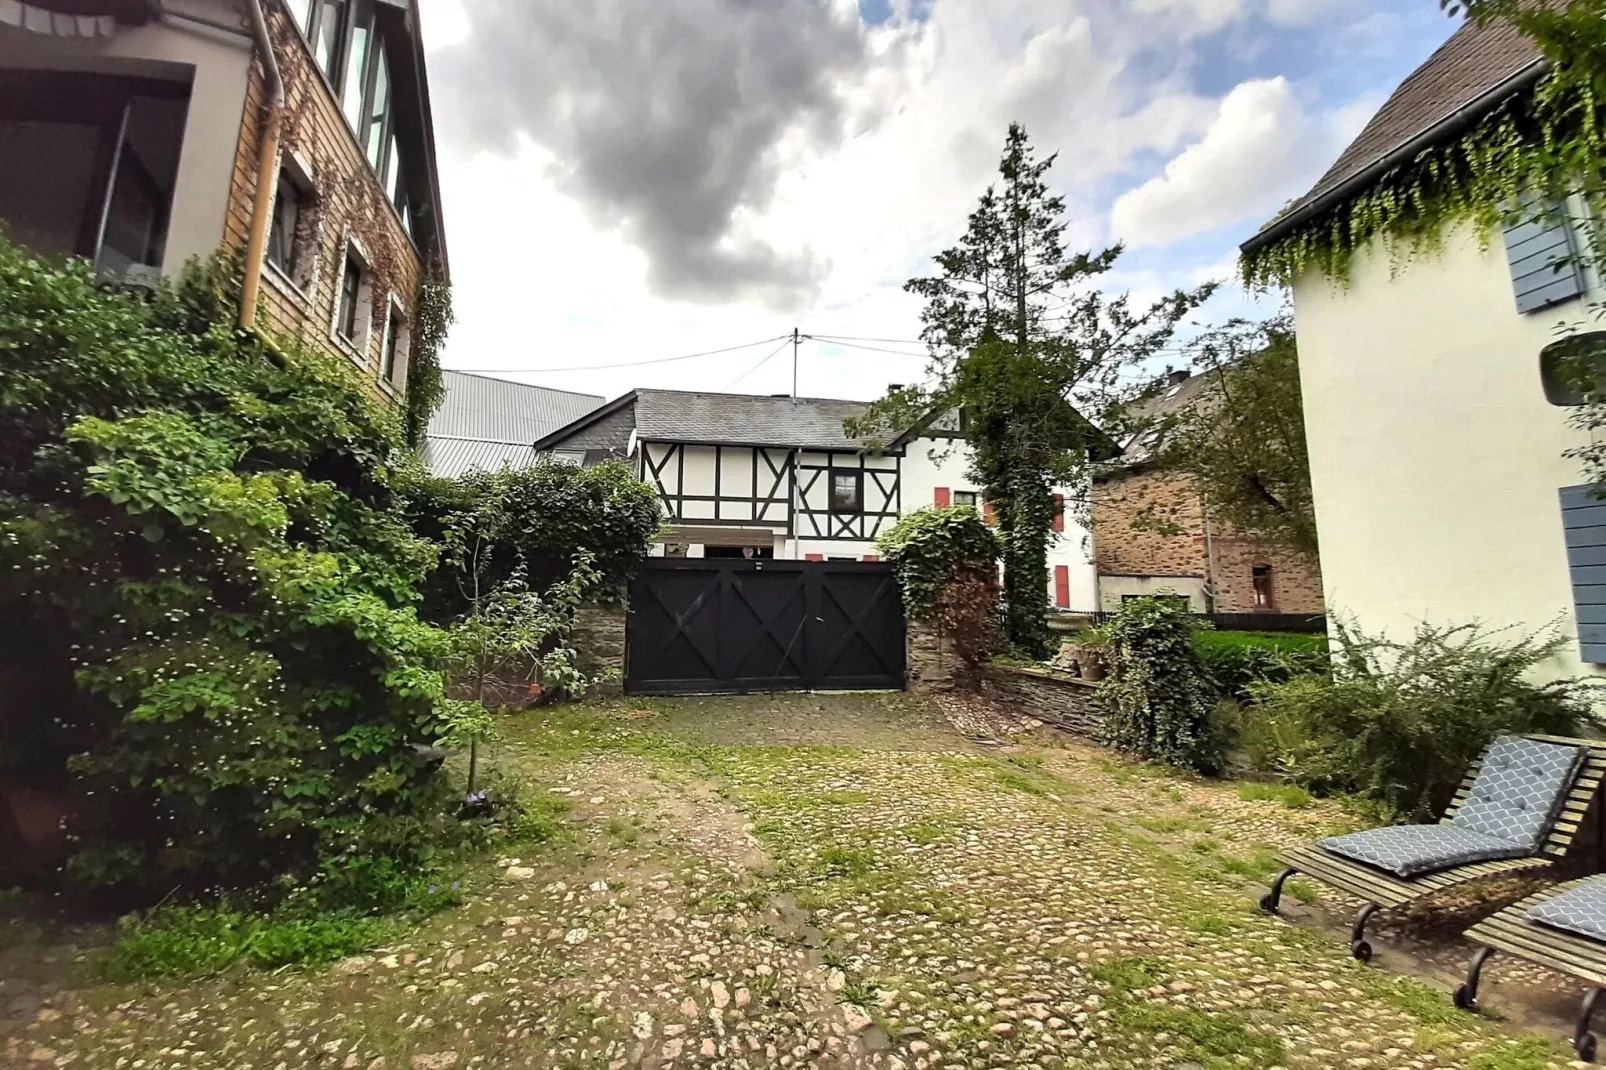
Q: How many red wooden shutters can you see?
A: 6